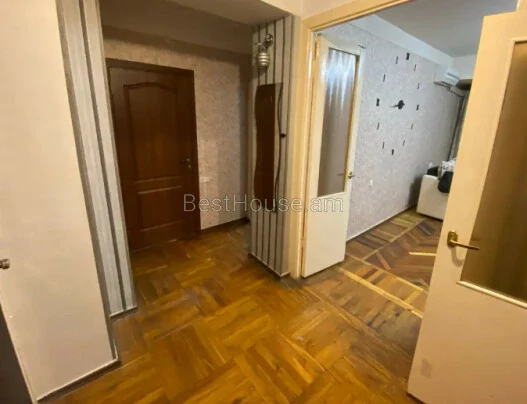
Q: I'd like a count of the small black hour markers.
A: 12